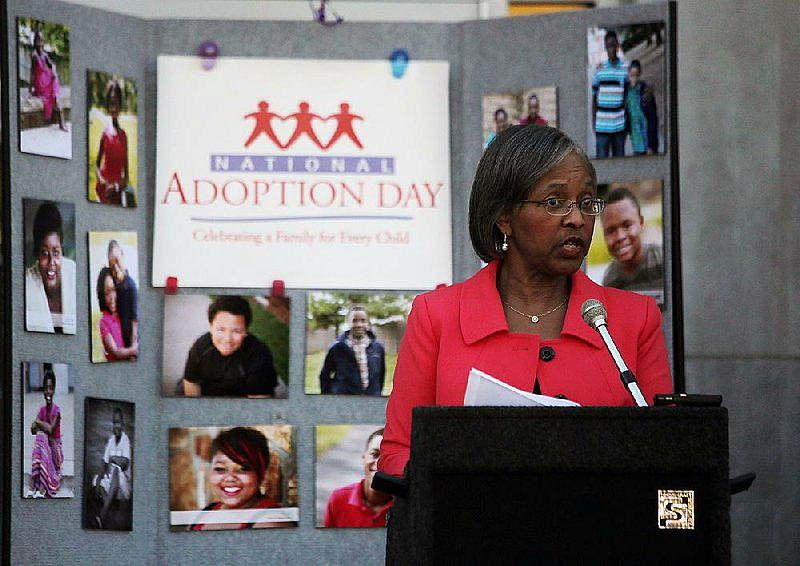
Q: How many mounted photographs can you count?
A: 13